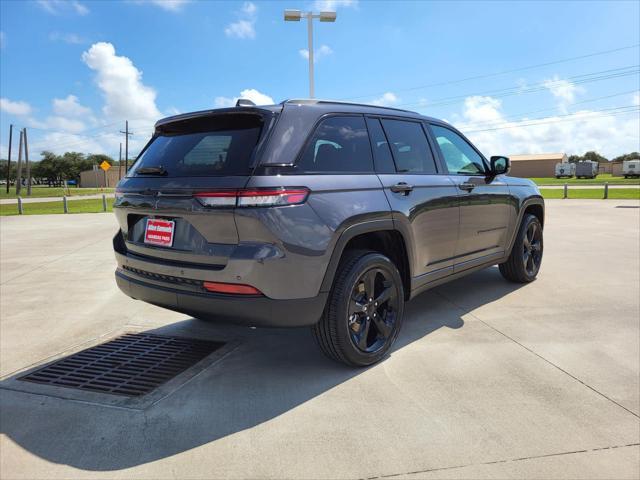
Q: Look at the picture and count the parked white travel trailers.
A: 3